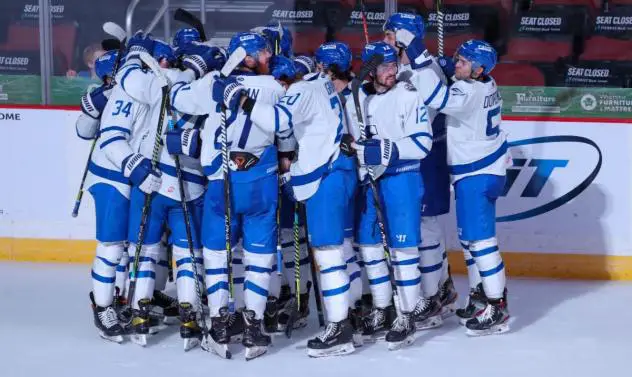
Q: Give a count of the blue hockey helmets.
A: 10